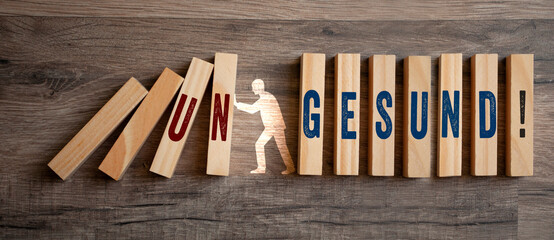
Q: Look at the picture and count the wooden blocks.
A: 11